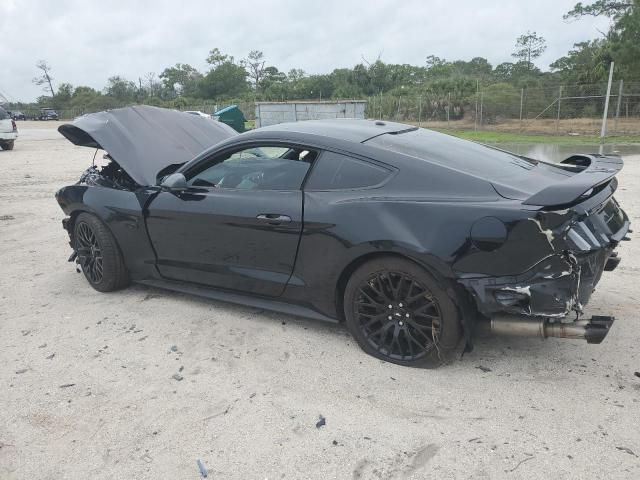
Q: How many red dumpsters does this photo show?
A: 0